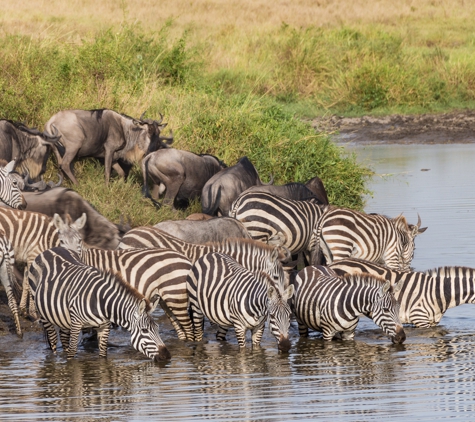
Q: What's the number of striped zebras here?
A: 11